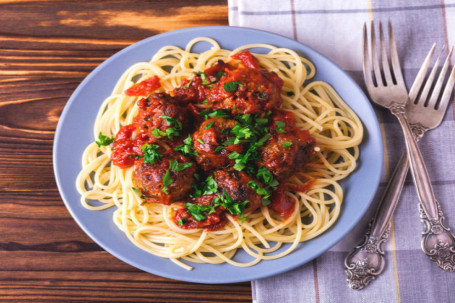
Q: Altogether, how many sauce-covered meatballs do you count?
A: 6